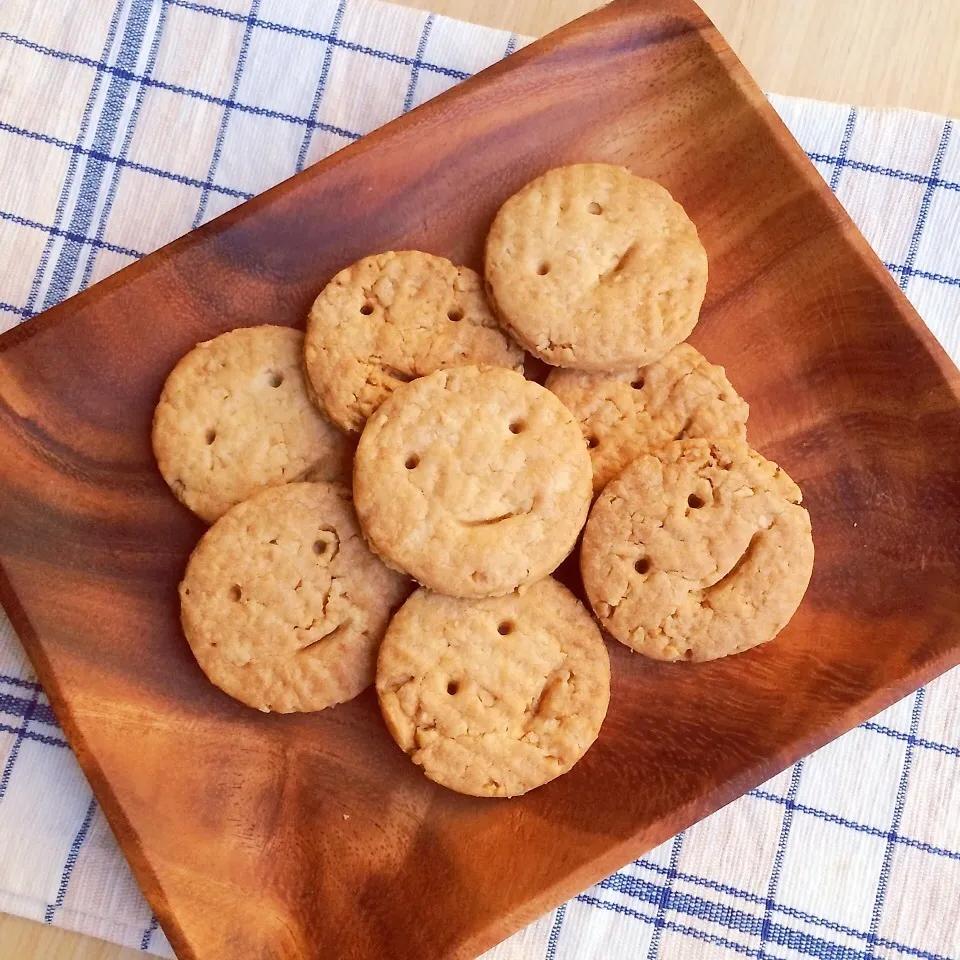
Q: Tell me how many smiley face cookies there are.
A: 8